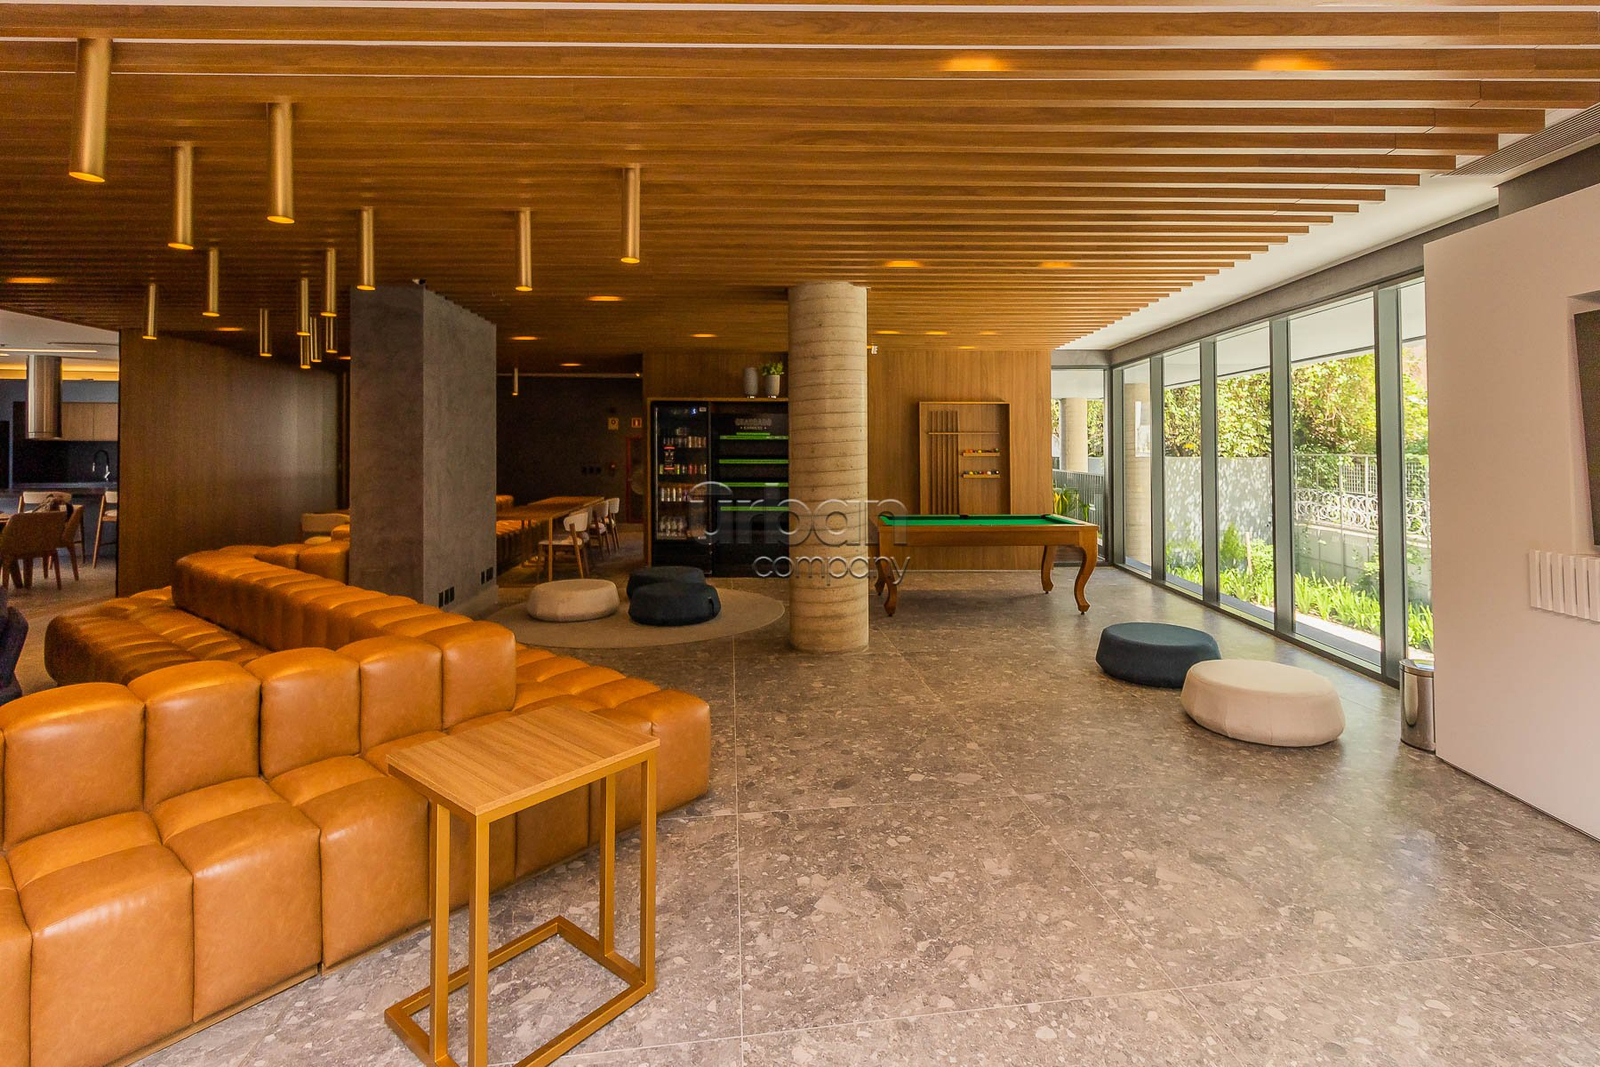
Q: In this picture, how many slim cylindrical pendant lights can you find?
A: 15